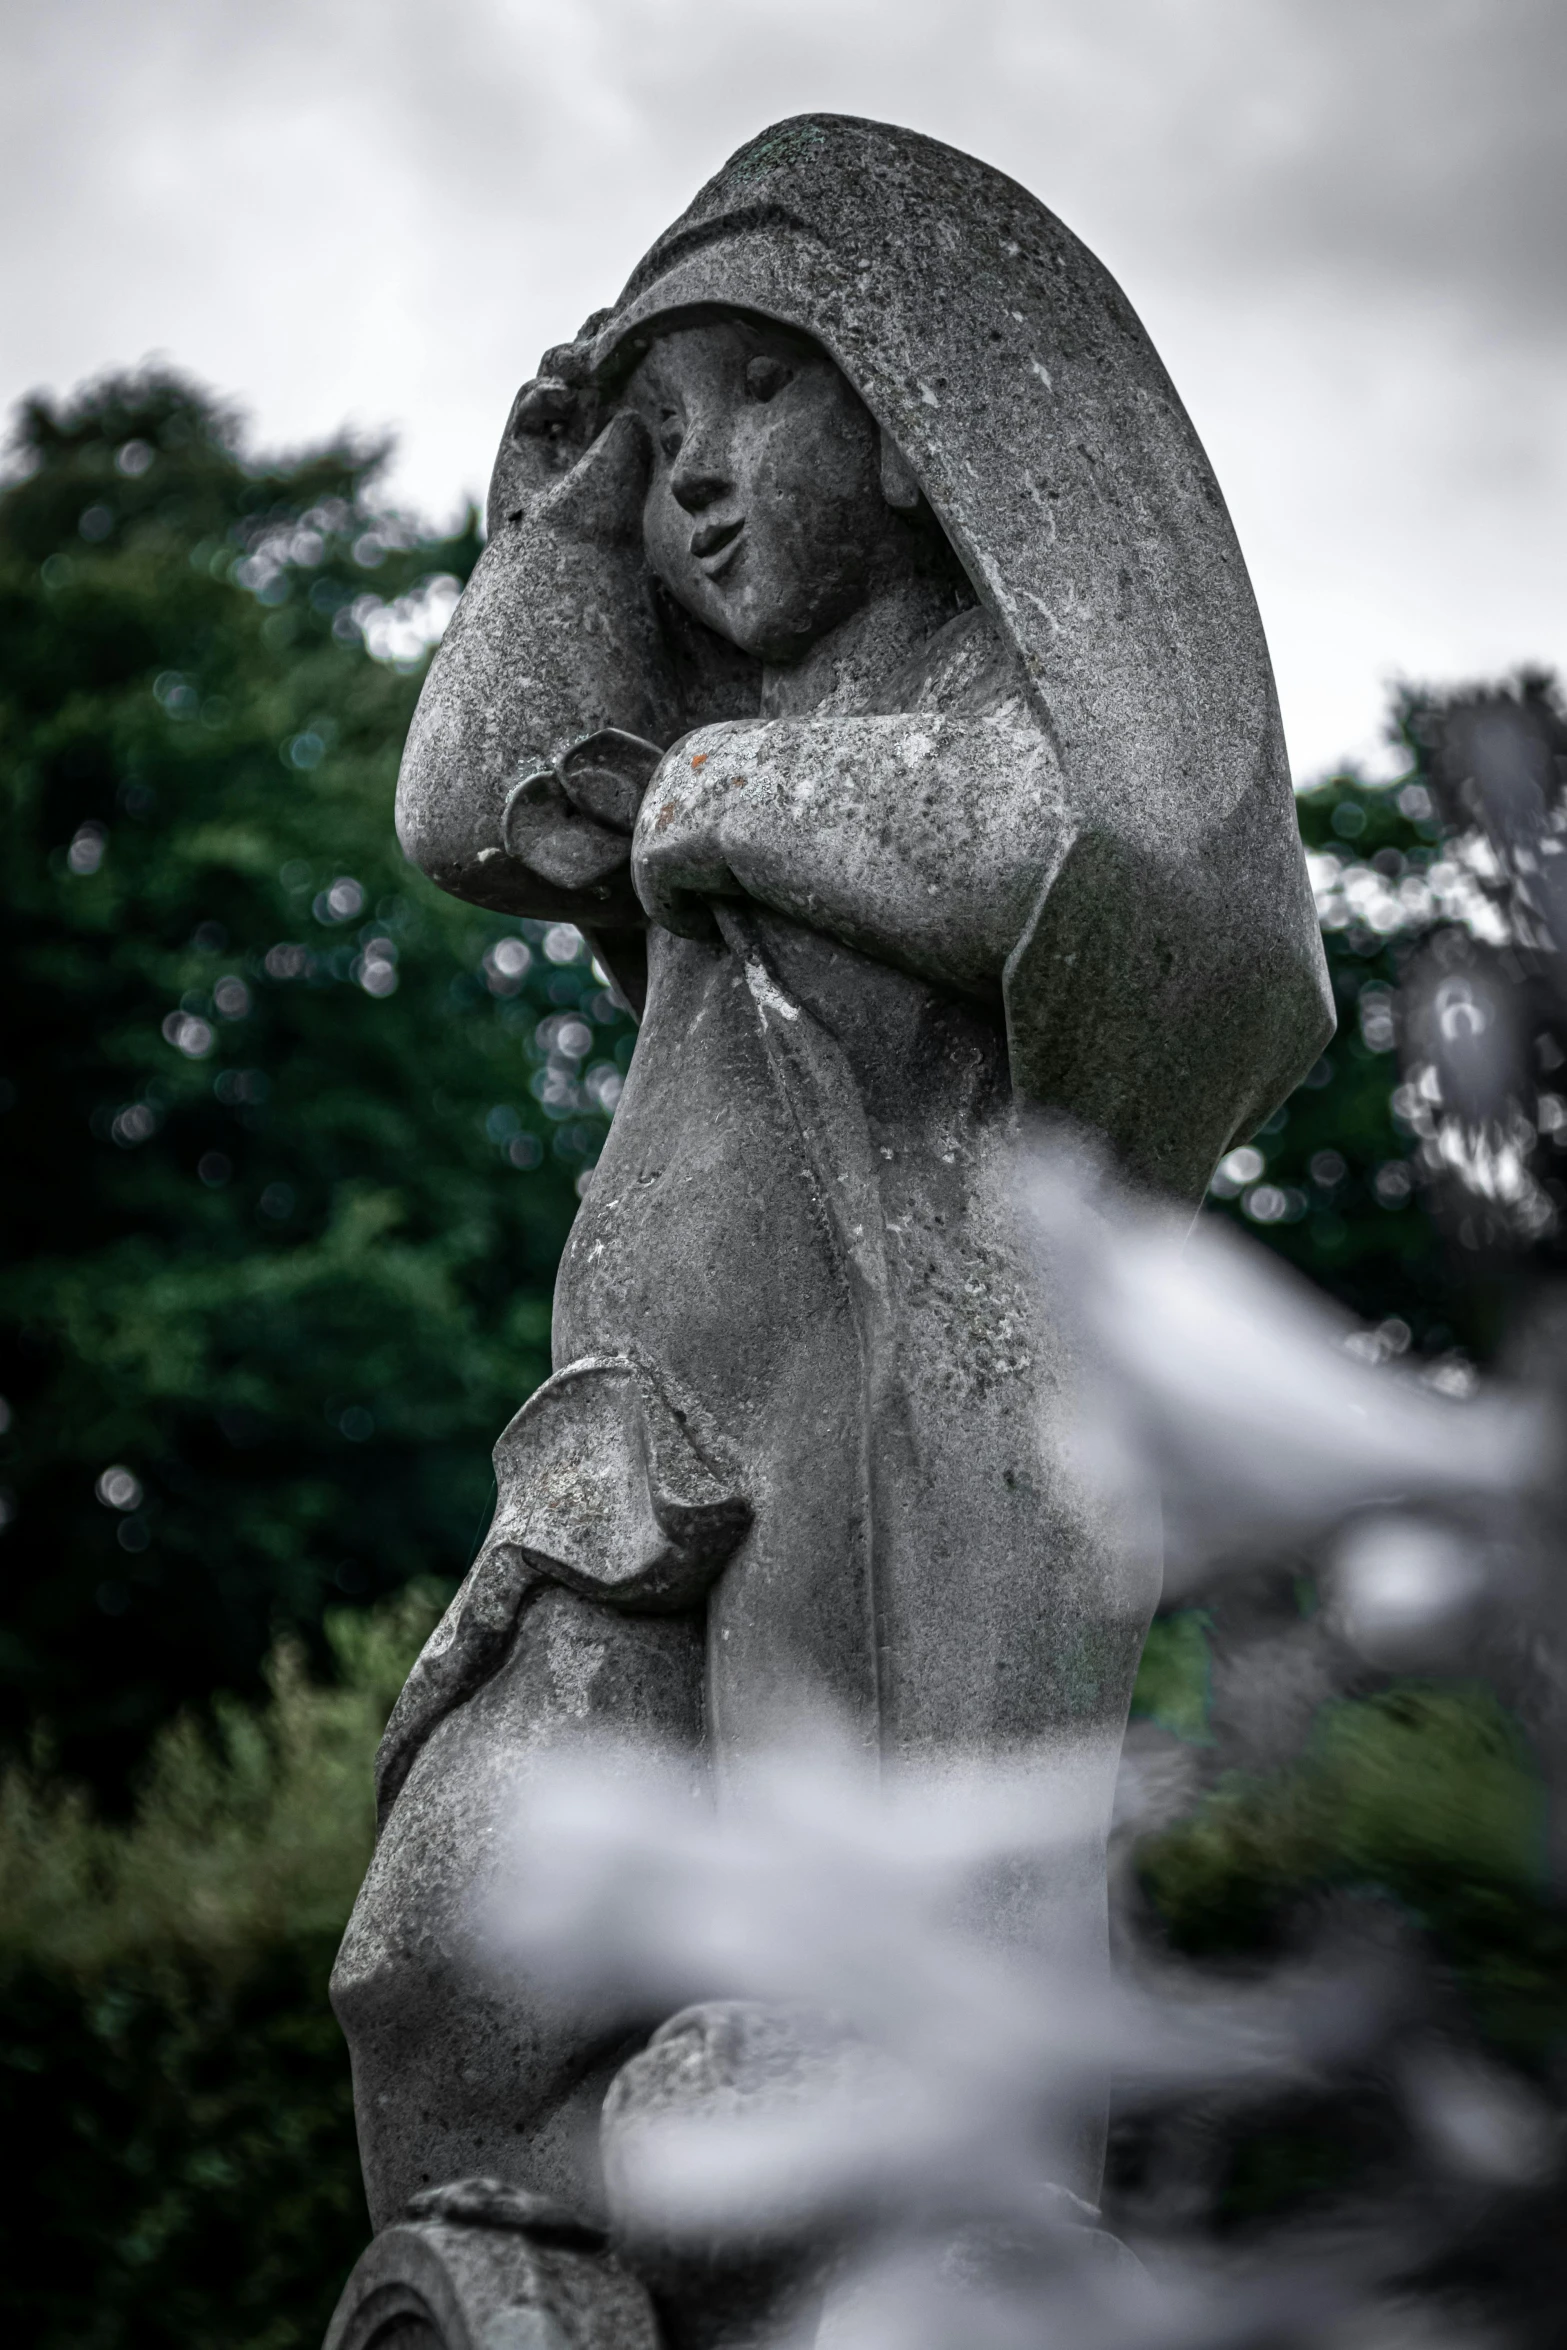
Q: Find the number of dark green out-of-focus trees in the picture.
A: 2